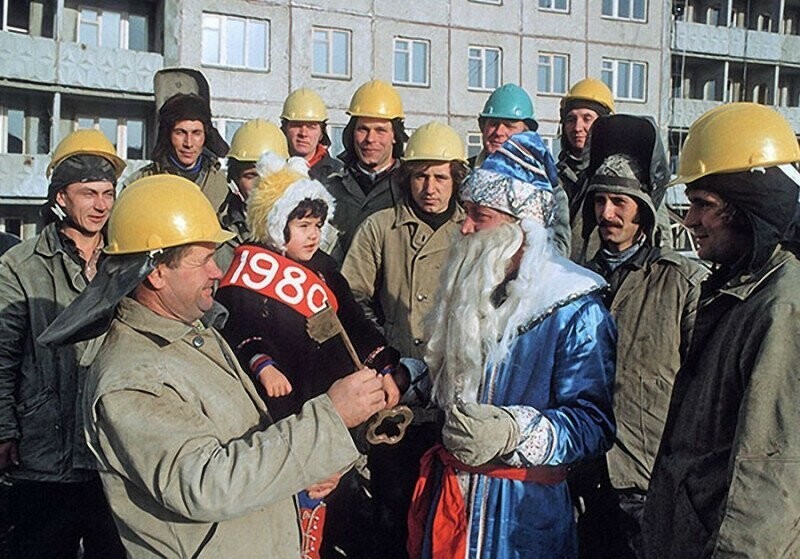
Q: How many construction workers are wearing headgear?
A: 11